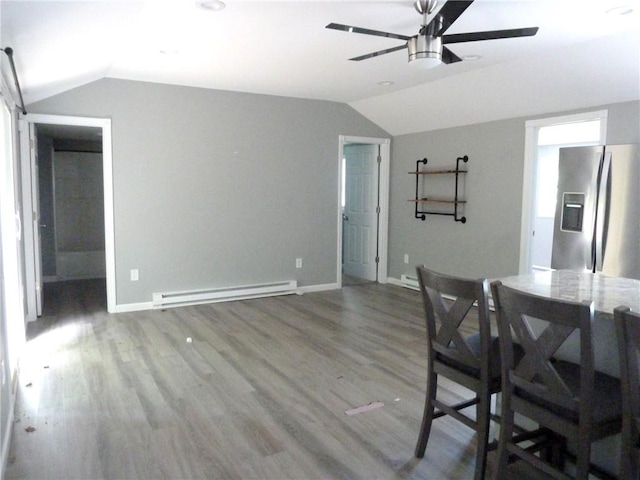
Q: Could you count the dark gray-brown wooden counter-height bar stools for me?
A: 3